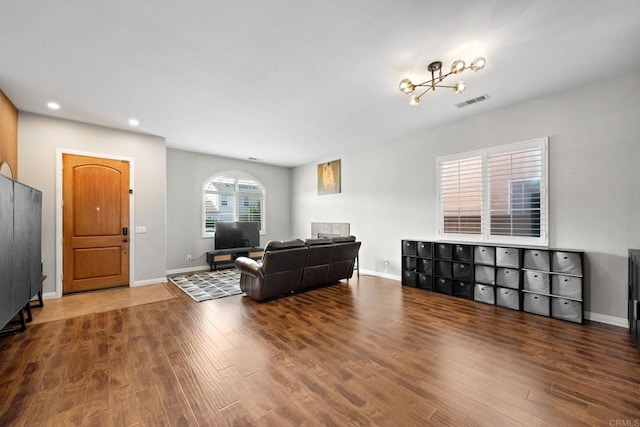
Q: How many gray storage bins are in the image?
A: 12